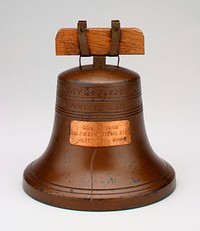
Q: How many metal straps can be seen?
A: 2